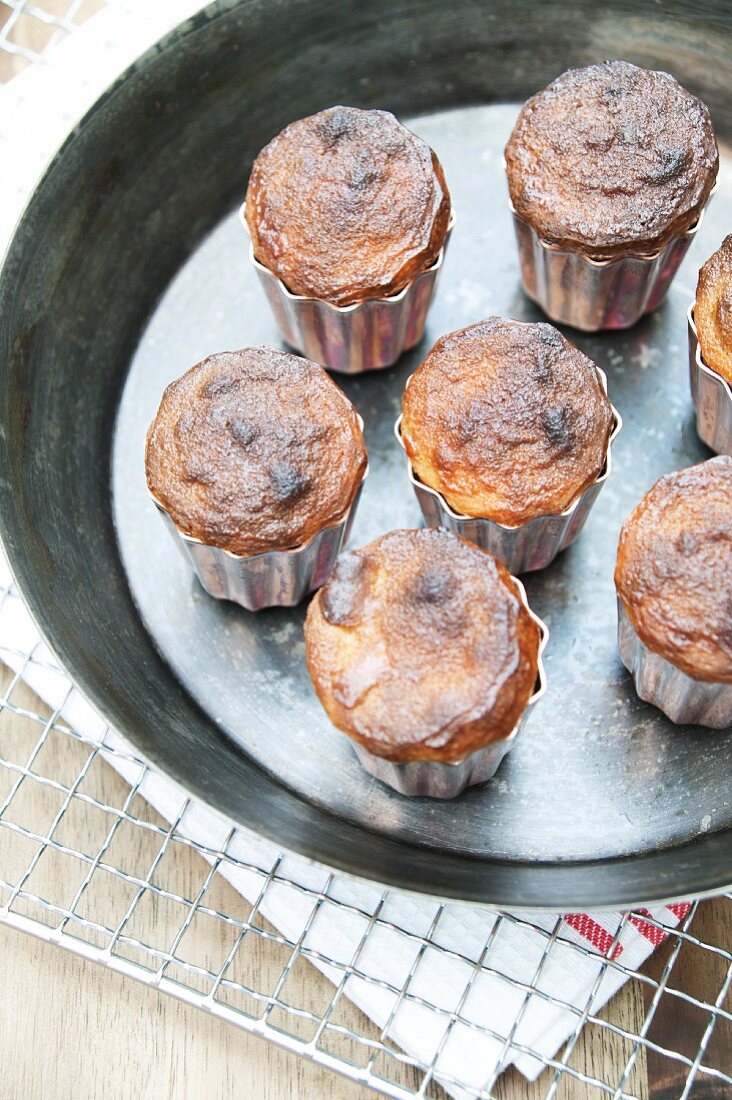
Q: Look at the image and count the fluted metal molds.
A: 7